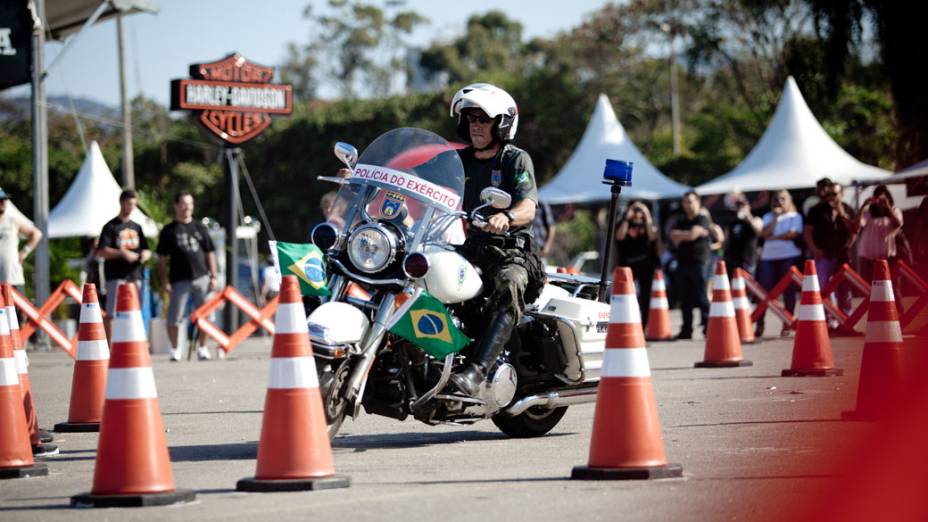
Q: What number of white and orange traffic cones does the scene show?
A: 11